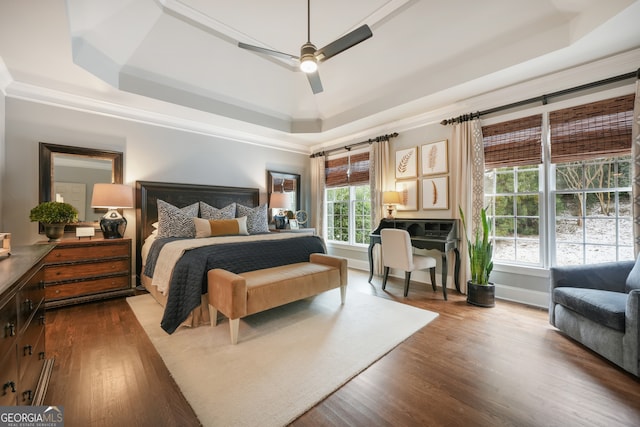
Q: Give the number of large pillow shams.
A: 3